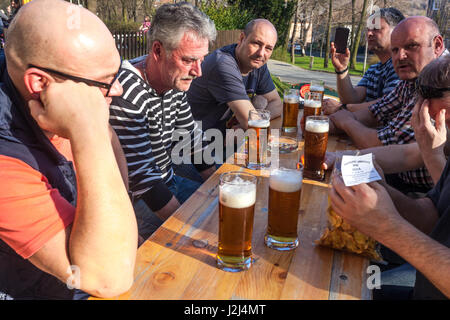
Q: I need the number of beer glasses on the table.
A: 7